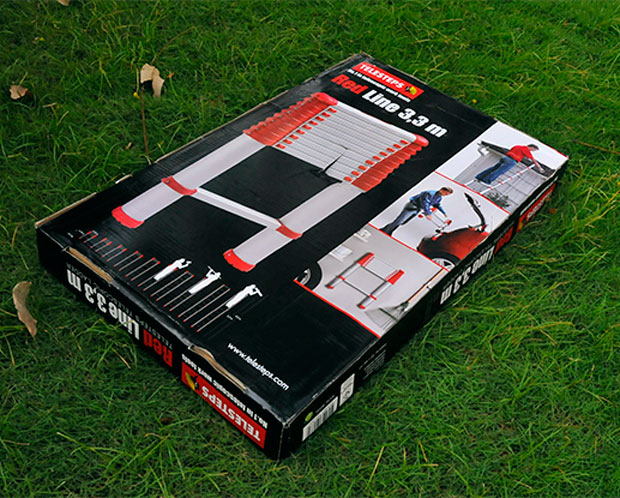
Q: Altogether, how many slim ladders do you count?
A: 10